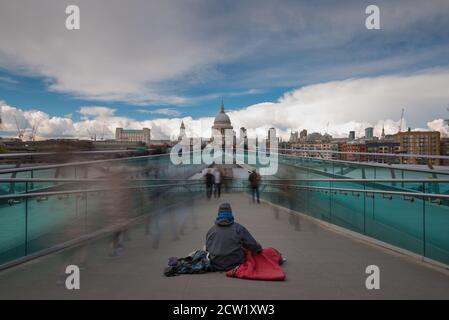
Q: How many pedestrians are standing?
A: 3